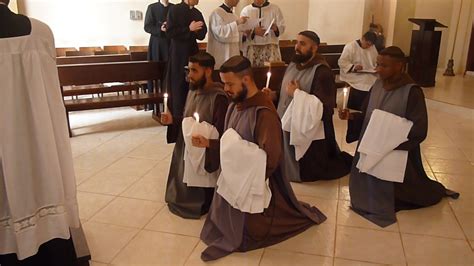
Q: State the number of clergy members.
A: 10